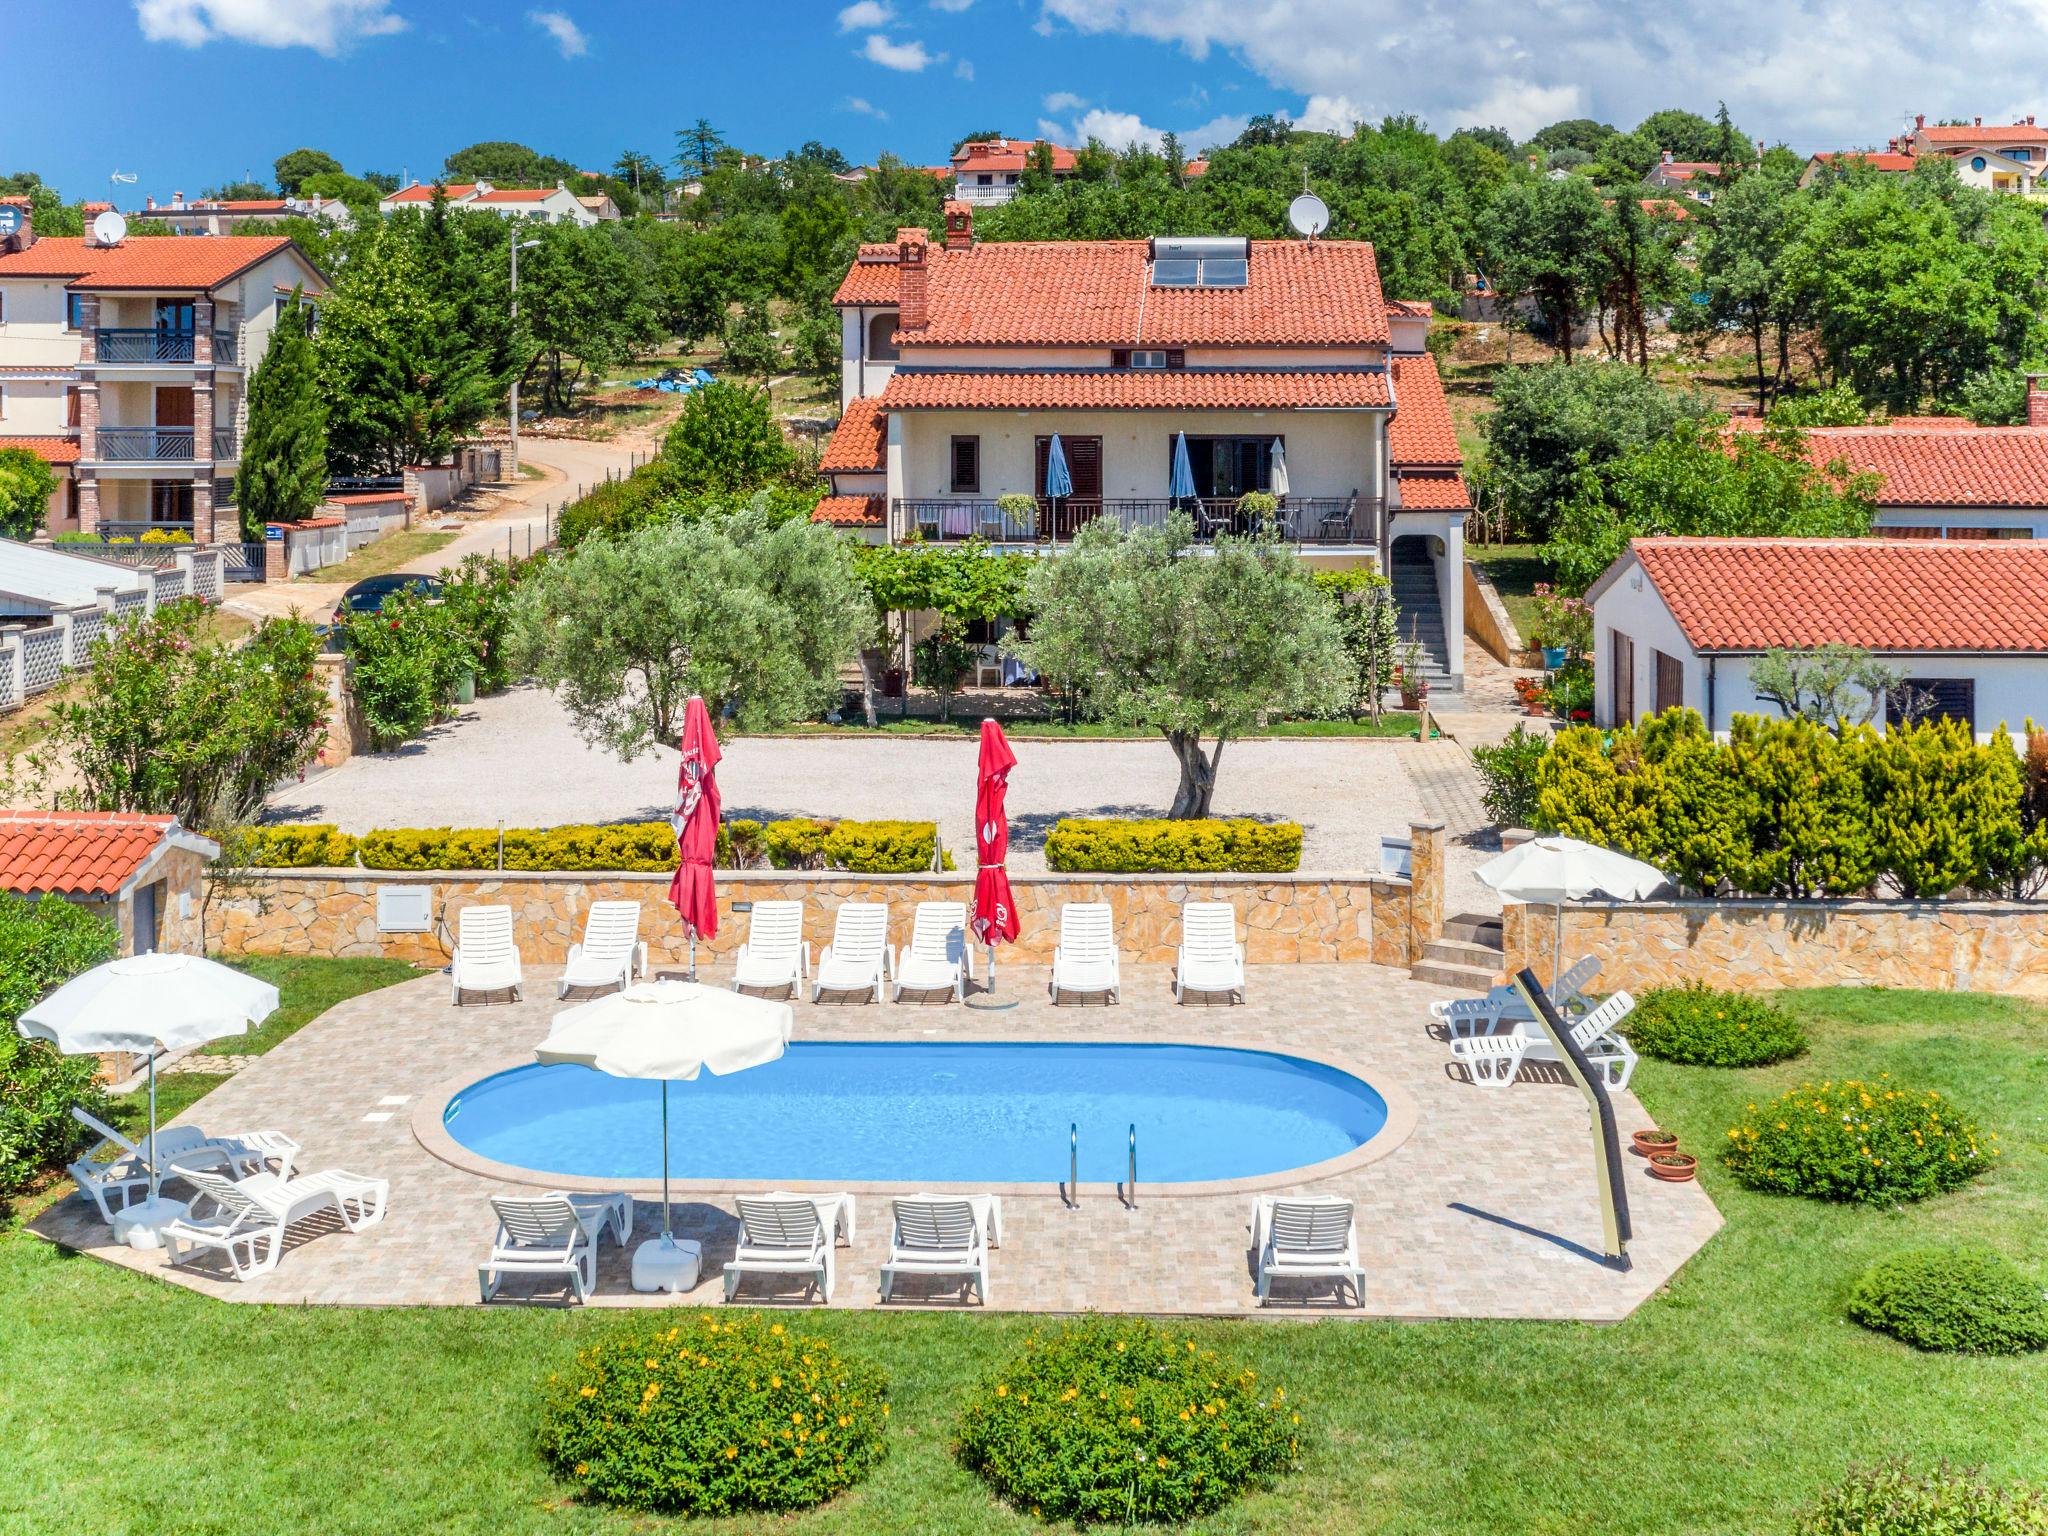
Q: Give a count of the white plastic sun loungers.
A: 15